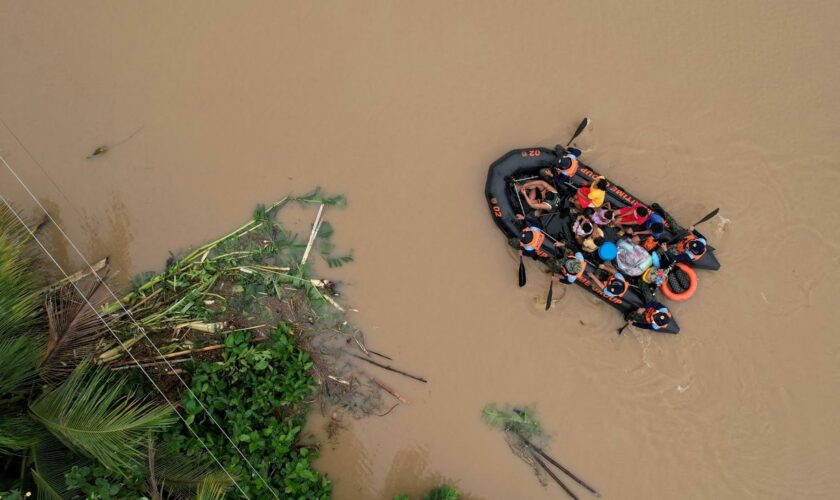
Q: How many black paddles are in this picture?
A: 5